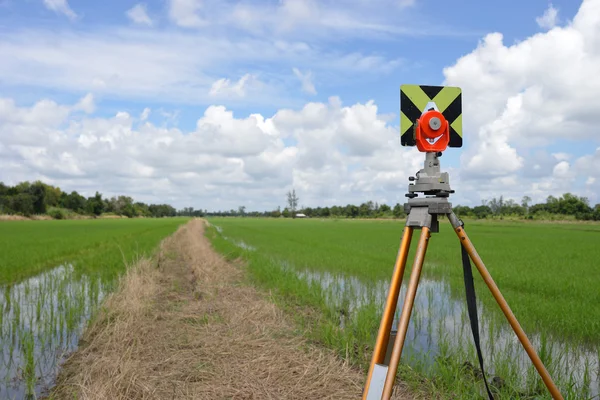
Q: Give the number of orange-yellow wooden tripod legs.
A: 3